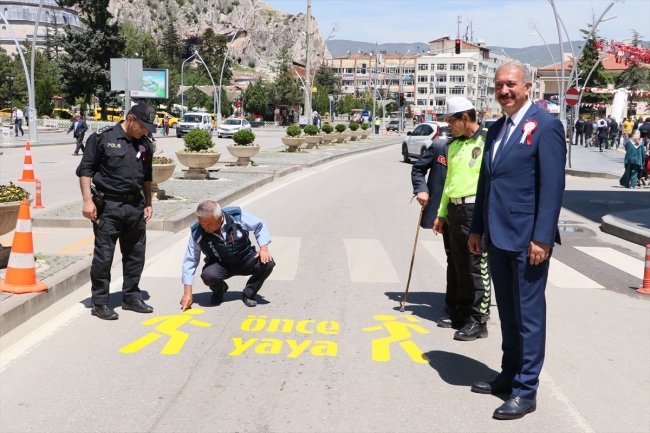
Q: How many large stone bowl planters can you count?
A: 10